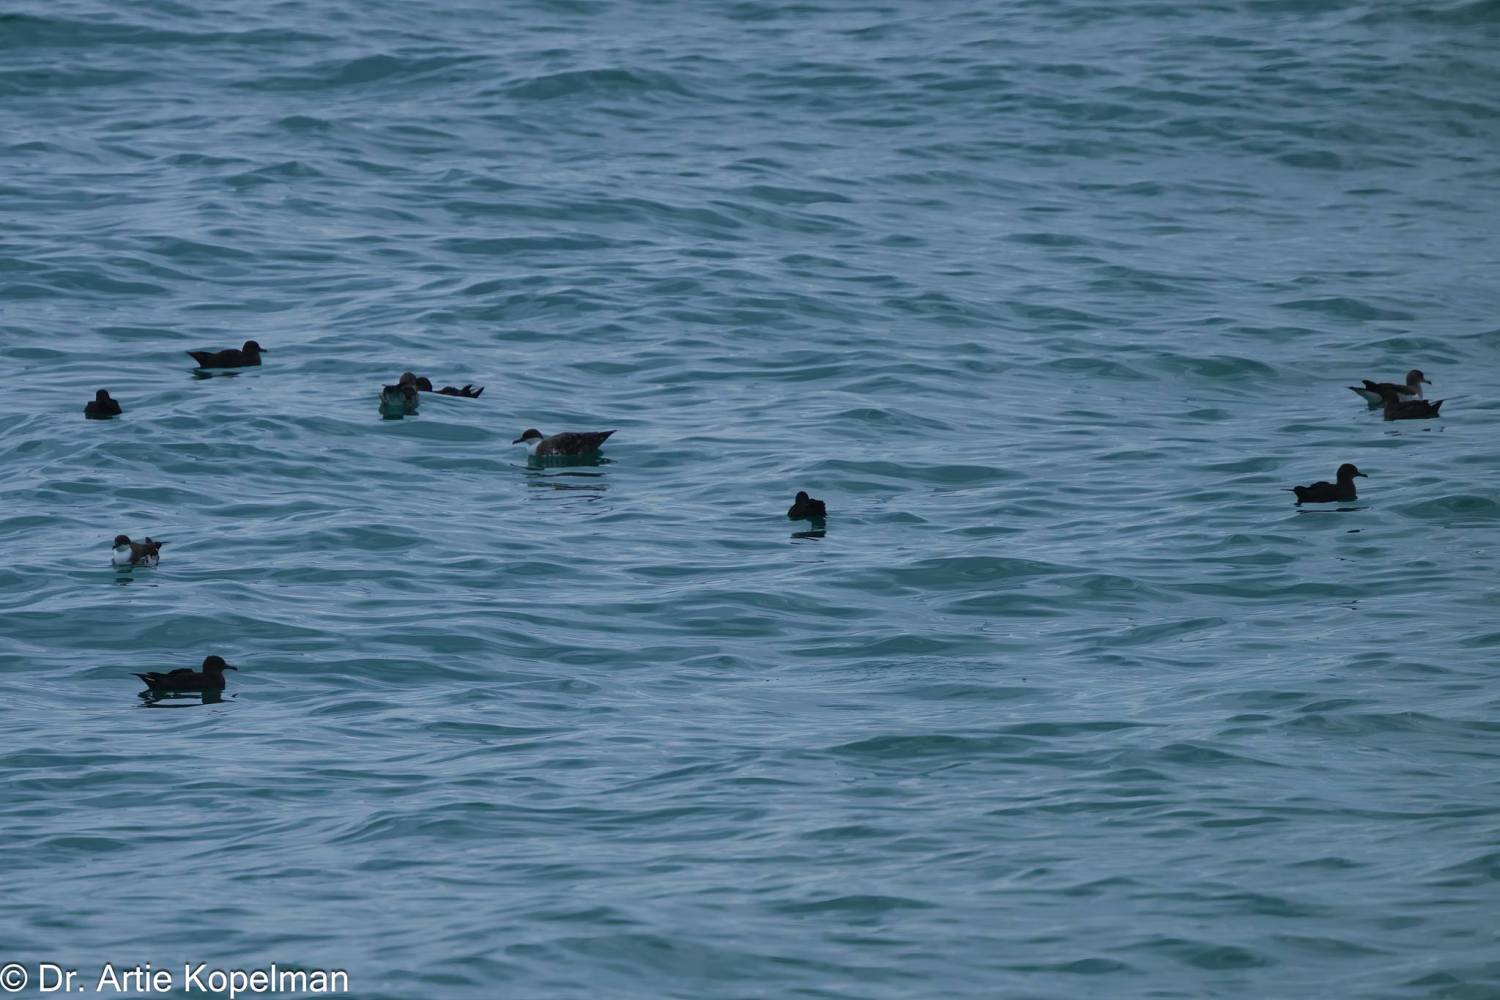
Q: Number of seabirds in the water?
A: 11